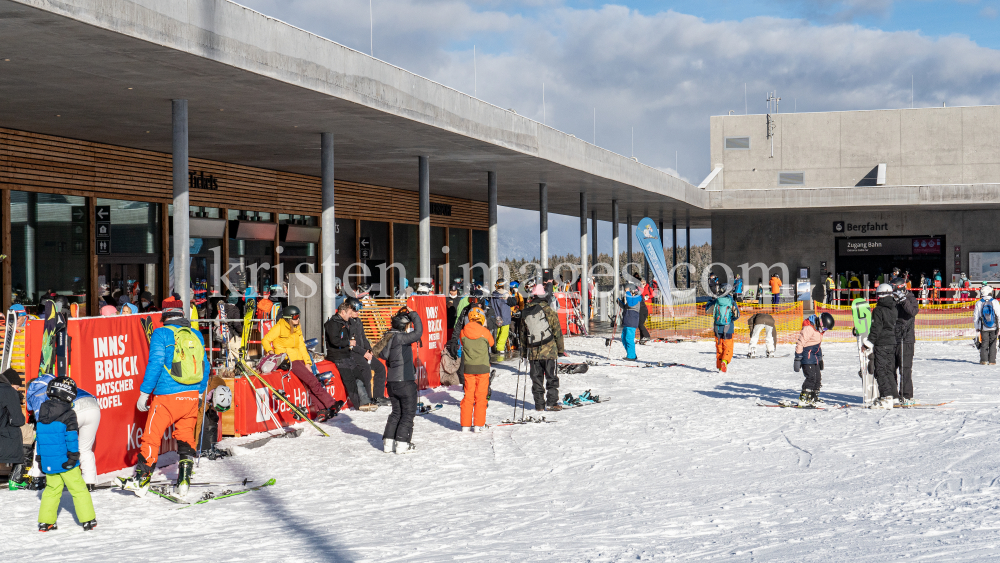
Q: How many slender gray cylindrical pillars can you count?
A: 13